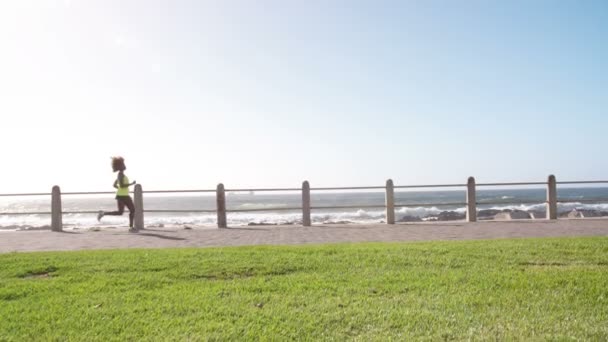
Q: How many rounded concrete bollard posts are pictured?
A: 7